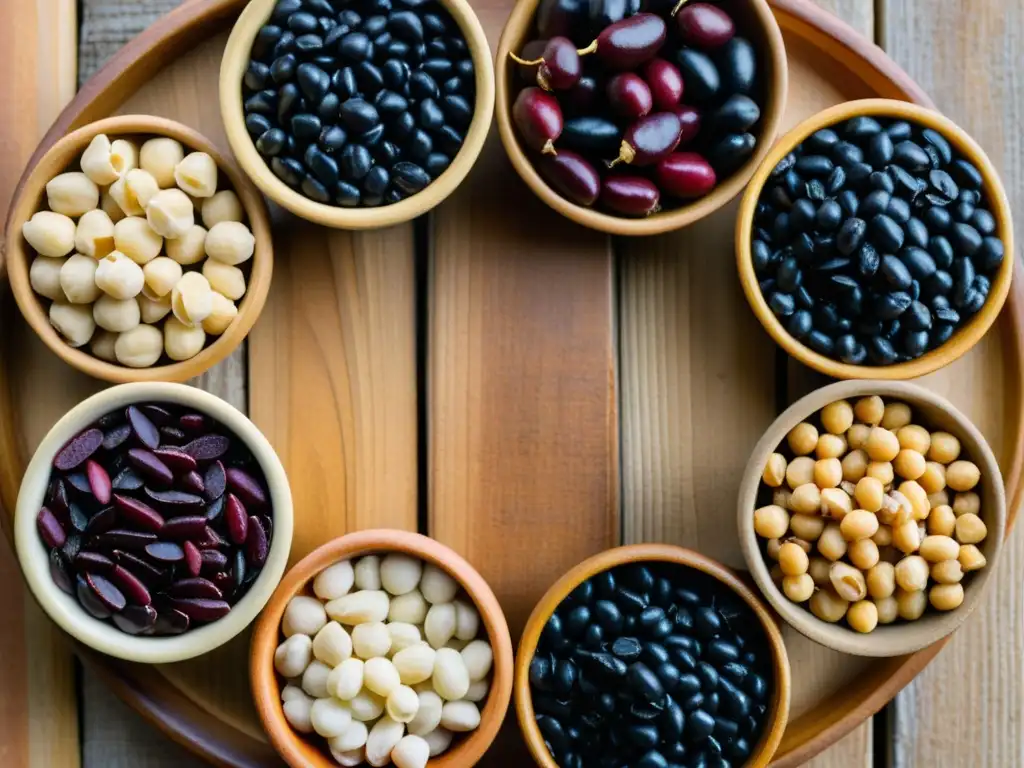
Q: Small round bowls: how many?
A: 8